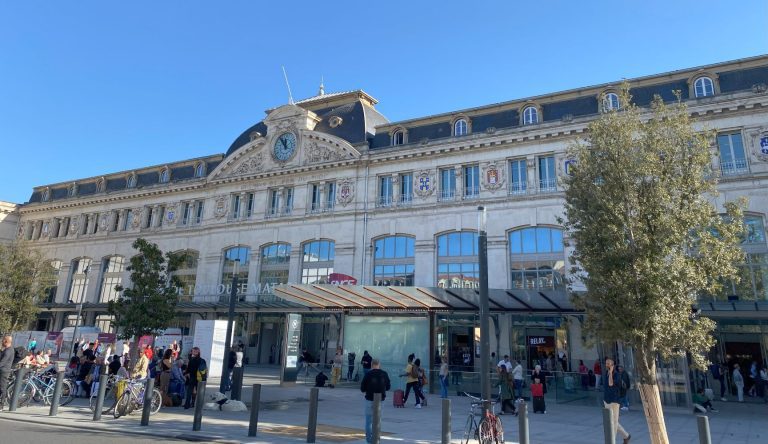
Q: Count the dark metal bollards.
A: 12